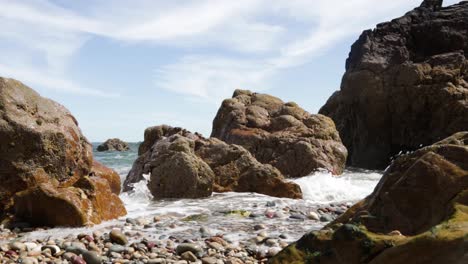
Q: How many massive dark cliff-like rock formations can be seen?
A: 1